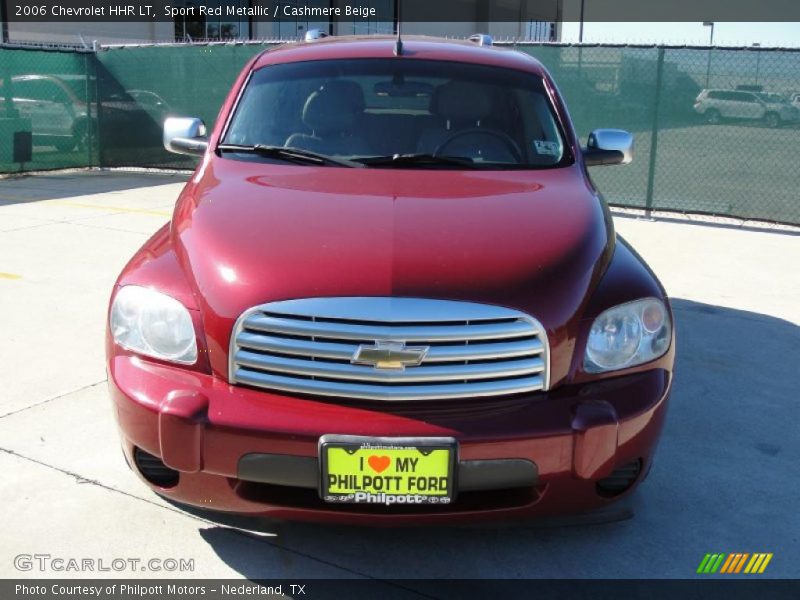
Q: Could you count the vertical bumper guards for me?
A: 2